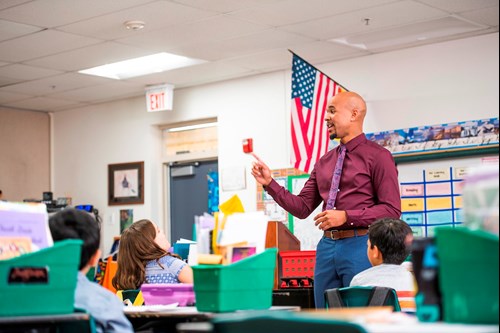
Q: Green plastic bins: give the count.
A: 3